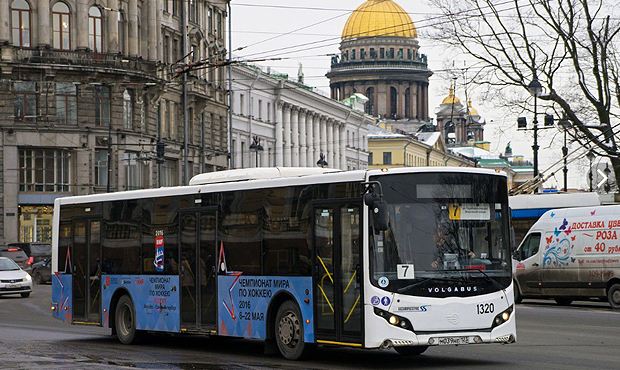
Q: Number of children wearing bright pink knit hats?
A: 0